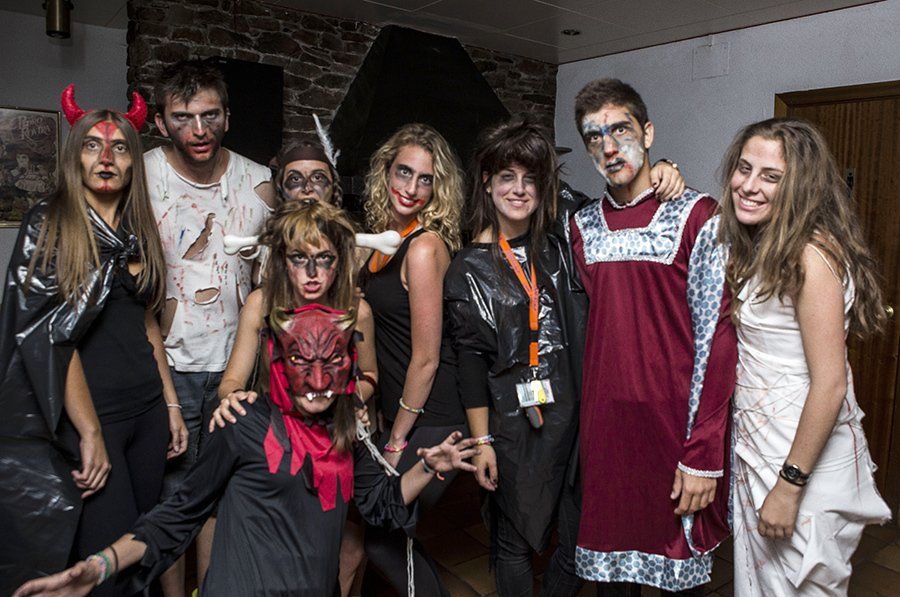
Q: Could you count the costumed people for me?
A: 9